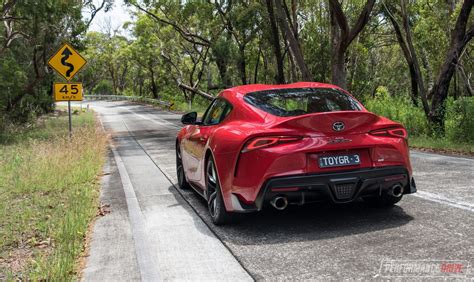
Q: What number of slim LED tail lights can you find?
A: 2